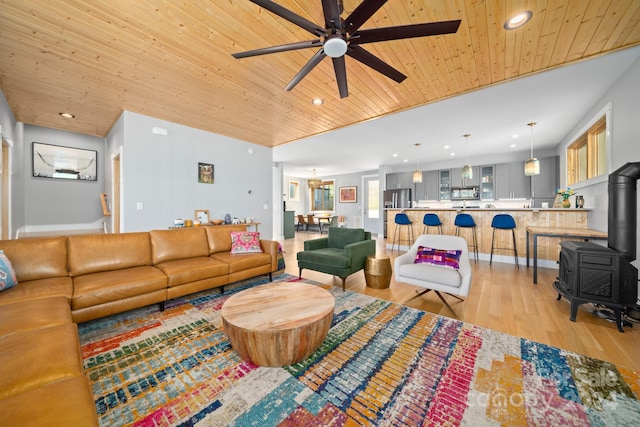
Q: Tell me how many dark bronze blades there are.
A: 8